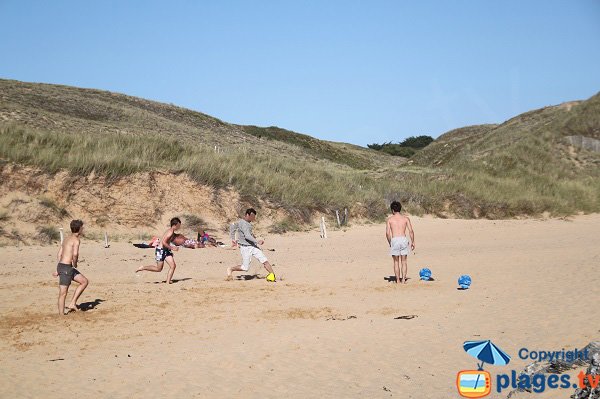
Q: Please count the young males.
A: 4